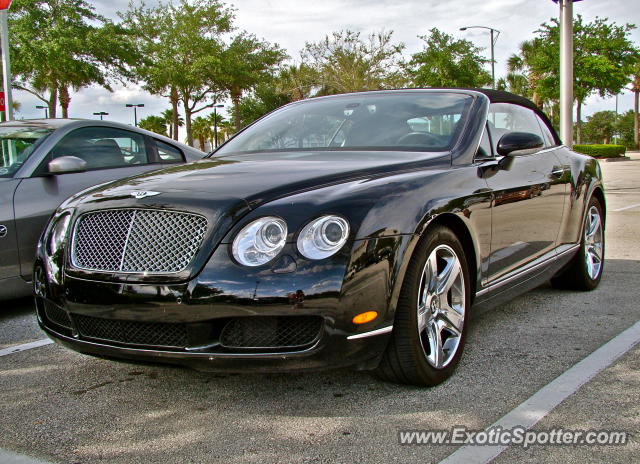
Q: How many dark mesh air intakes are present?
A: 3